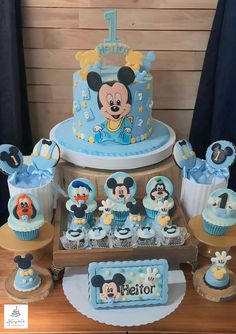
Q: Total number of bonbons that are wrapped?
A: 5